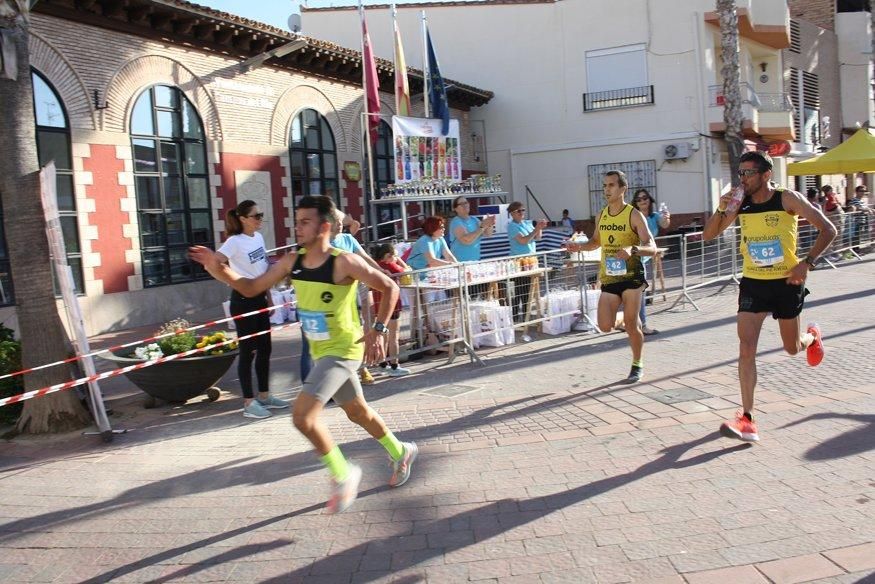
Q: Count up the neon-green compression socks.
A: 2